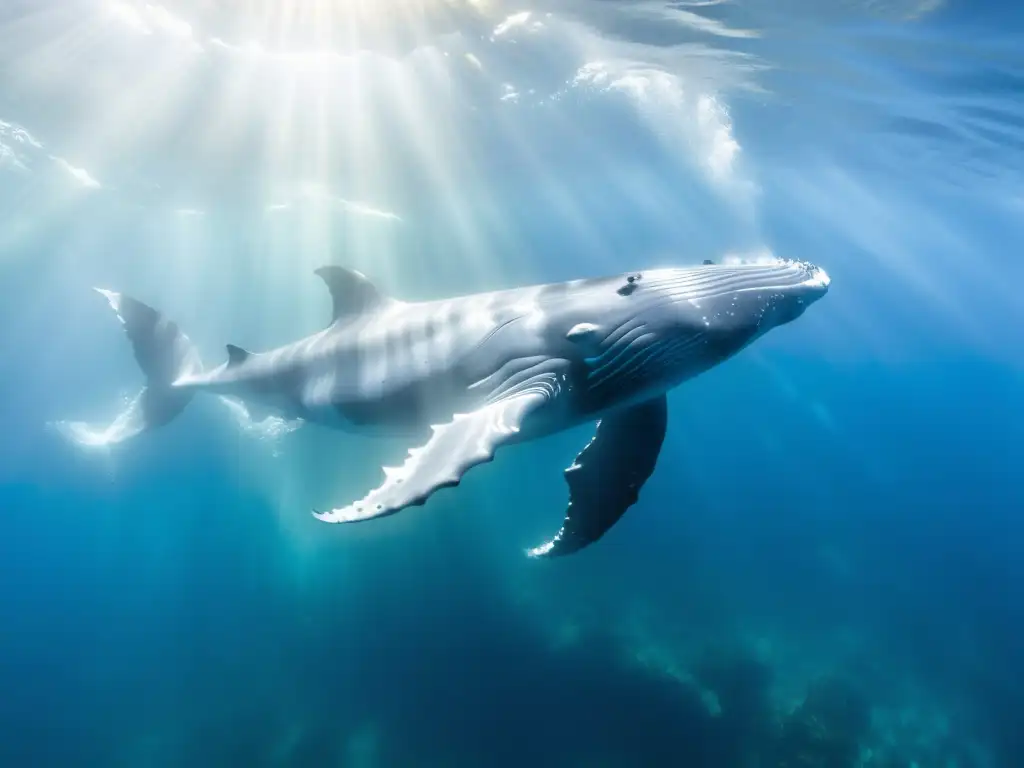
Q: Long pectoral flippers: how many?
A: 2